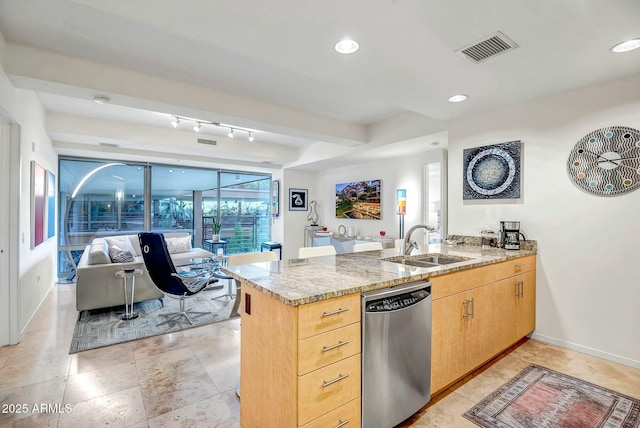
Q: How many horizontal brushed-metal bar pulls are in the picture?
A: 5